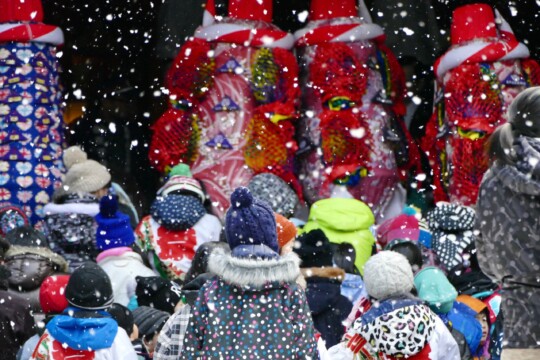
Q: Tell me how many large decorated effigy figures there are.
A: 4